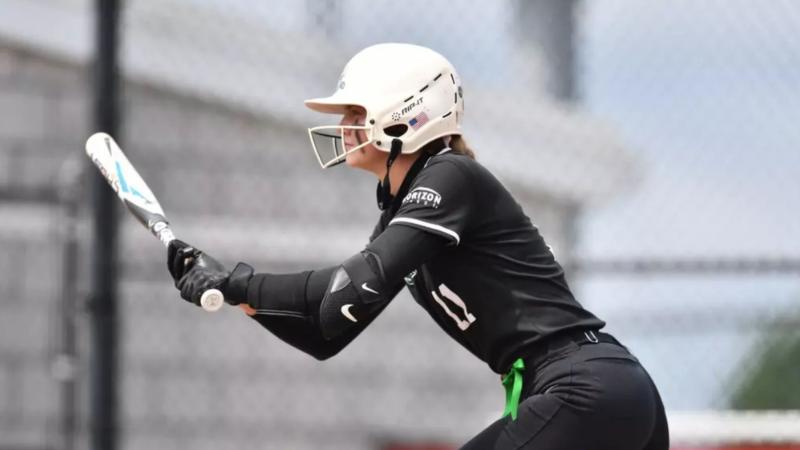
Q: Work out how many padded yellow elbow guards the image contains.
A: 0